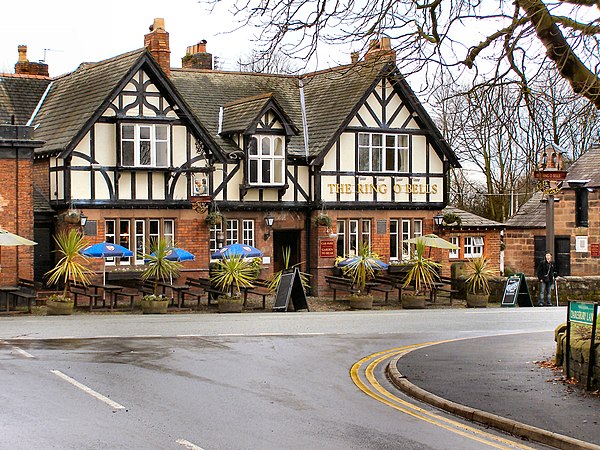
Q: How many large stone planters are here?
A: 6